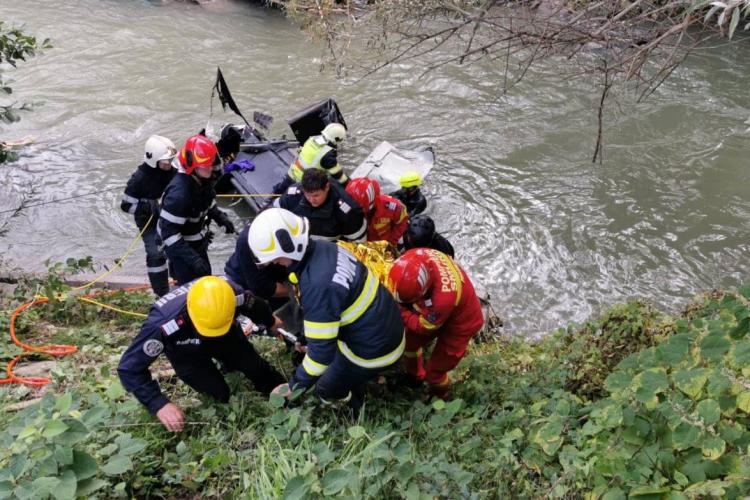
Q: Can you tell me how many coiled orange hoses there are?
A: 1